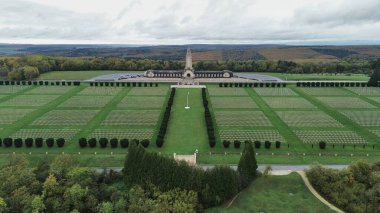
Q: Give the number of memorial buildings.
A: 1